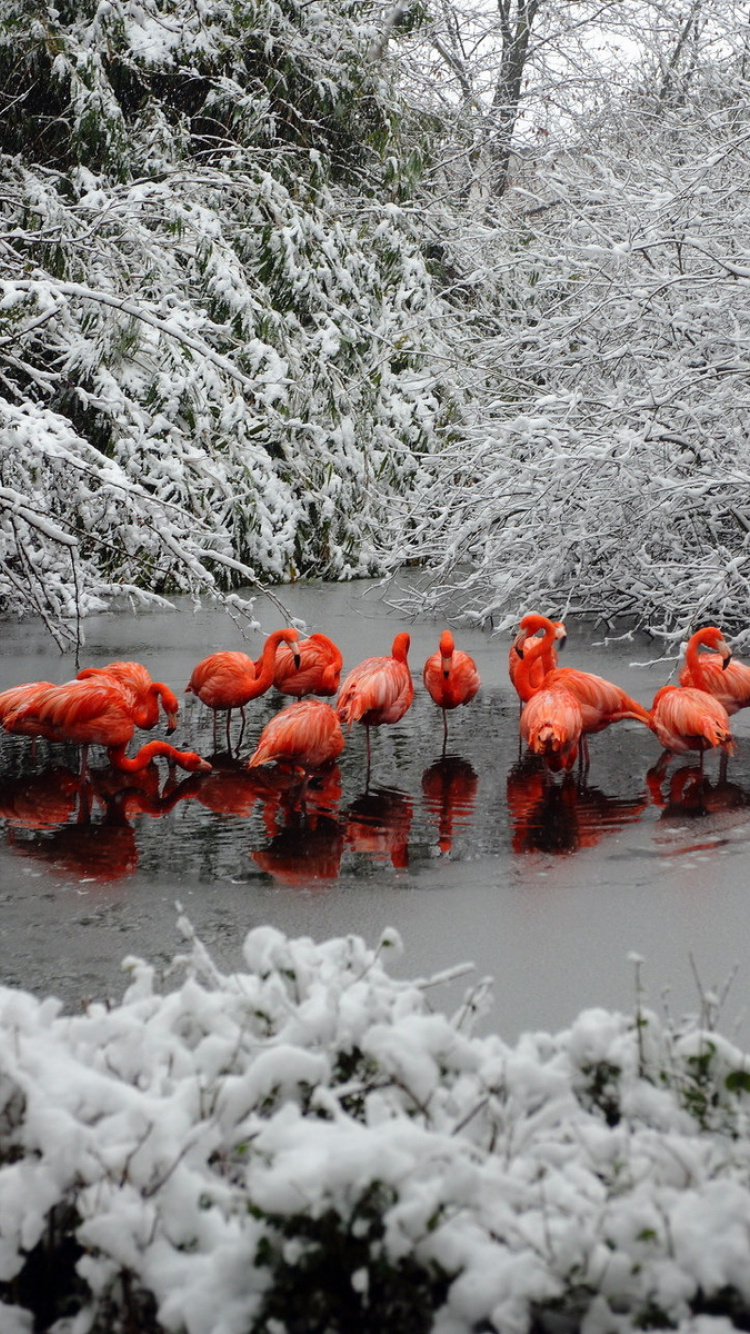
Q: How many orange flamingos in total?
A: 13